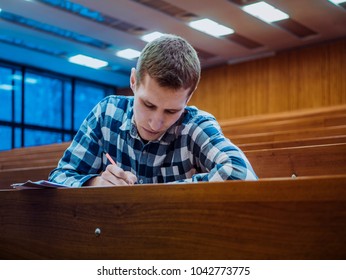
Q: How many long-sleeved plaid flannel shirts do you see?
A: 1